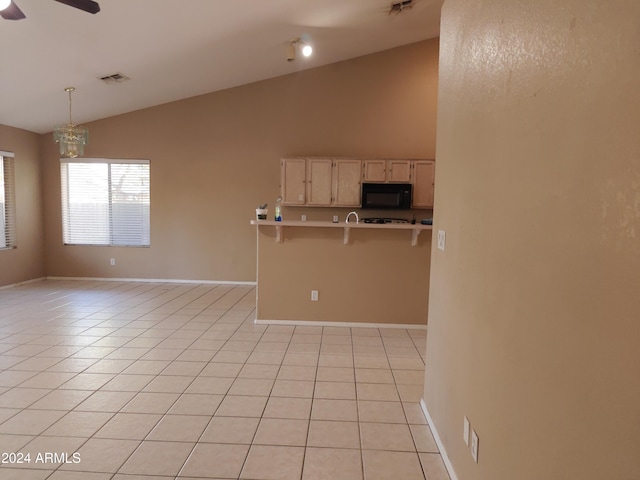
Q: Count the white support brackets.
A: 3